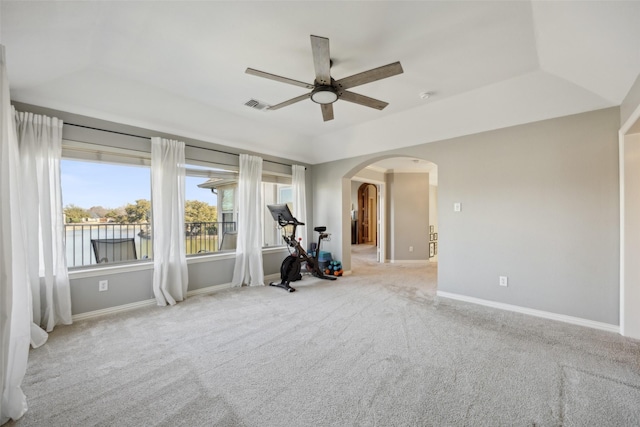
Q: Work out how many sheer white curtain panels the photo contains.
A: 5